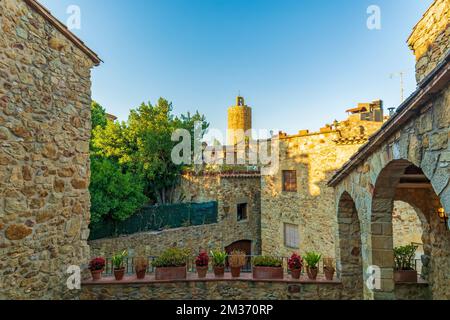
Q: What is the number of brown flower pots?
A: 12